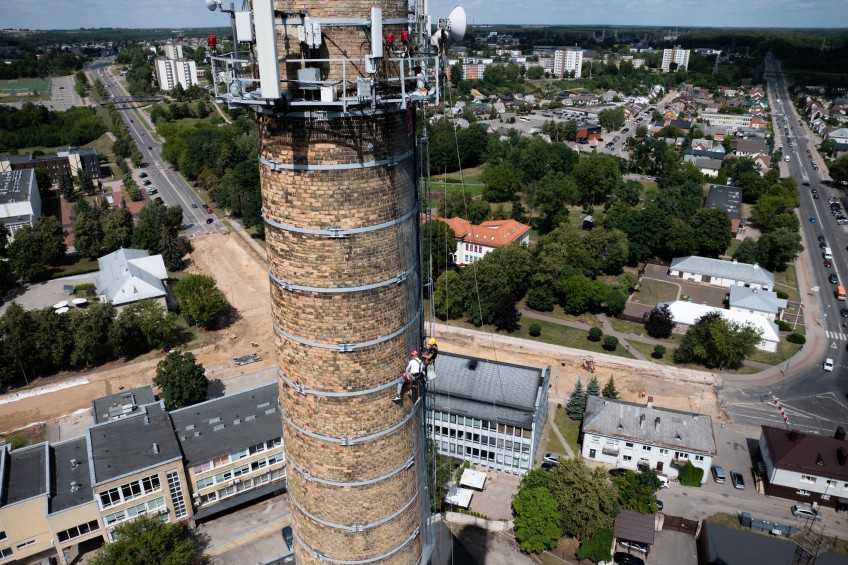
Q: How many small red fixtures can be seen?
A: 3